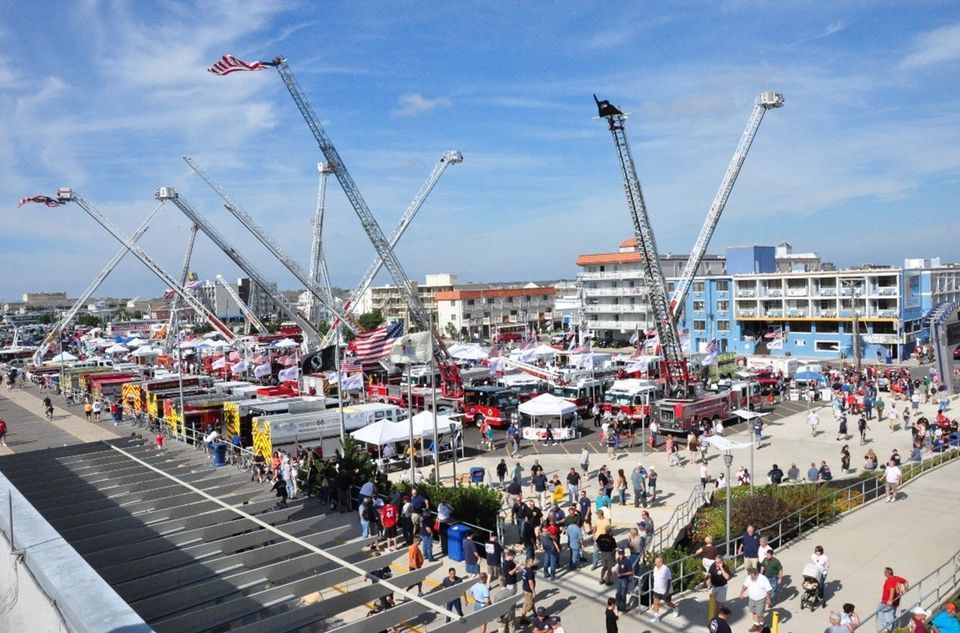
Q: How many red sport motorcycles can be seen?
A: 0